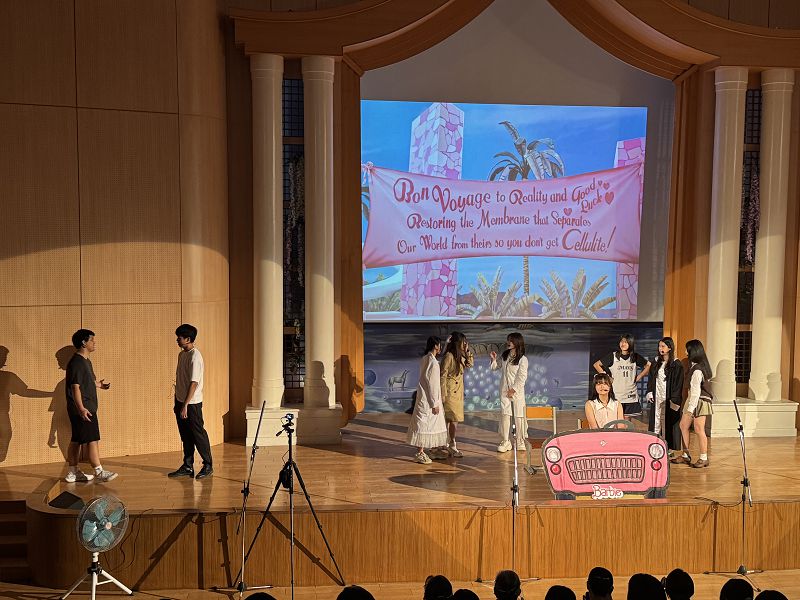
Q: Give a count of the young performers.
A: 9